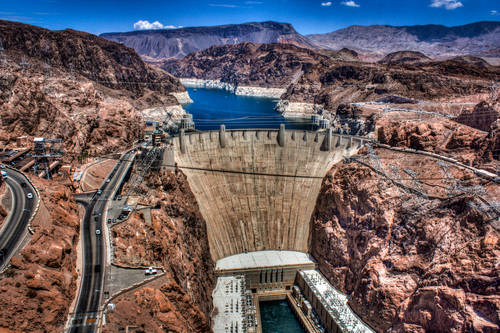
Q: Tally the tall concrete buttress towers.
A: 4